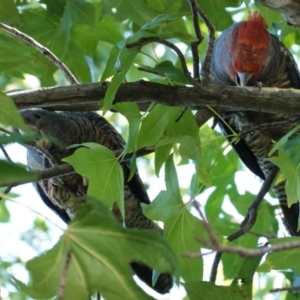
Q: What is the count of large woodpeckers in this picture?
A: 2